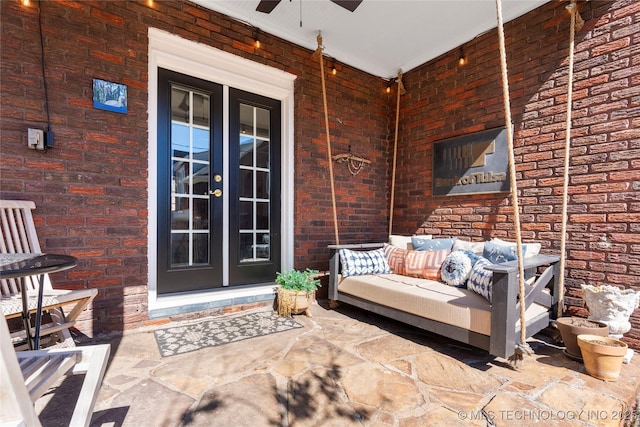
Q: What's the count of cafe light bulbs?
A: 6